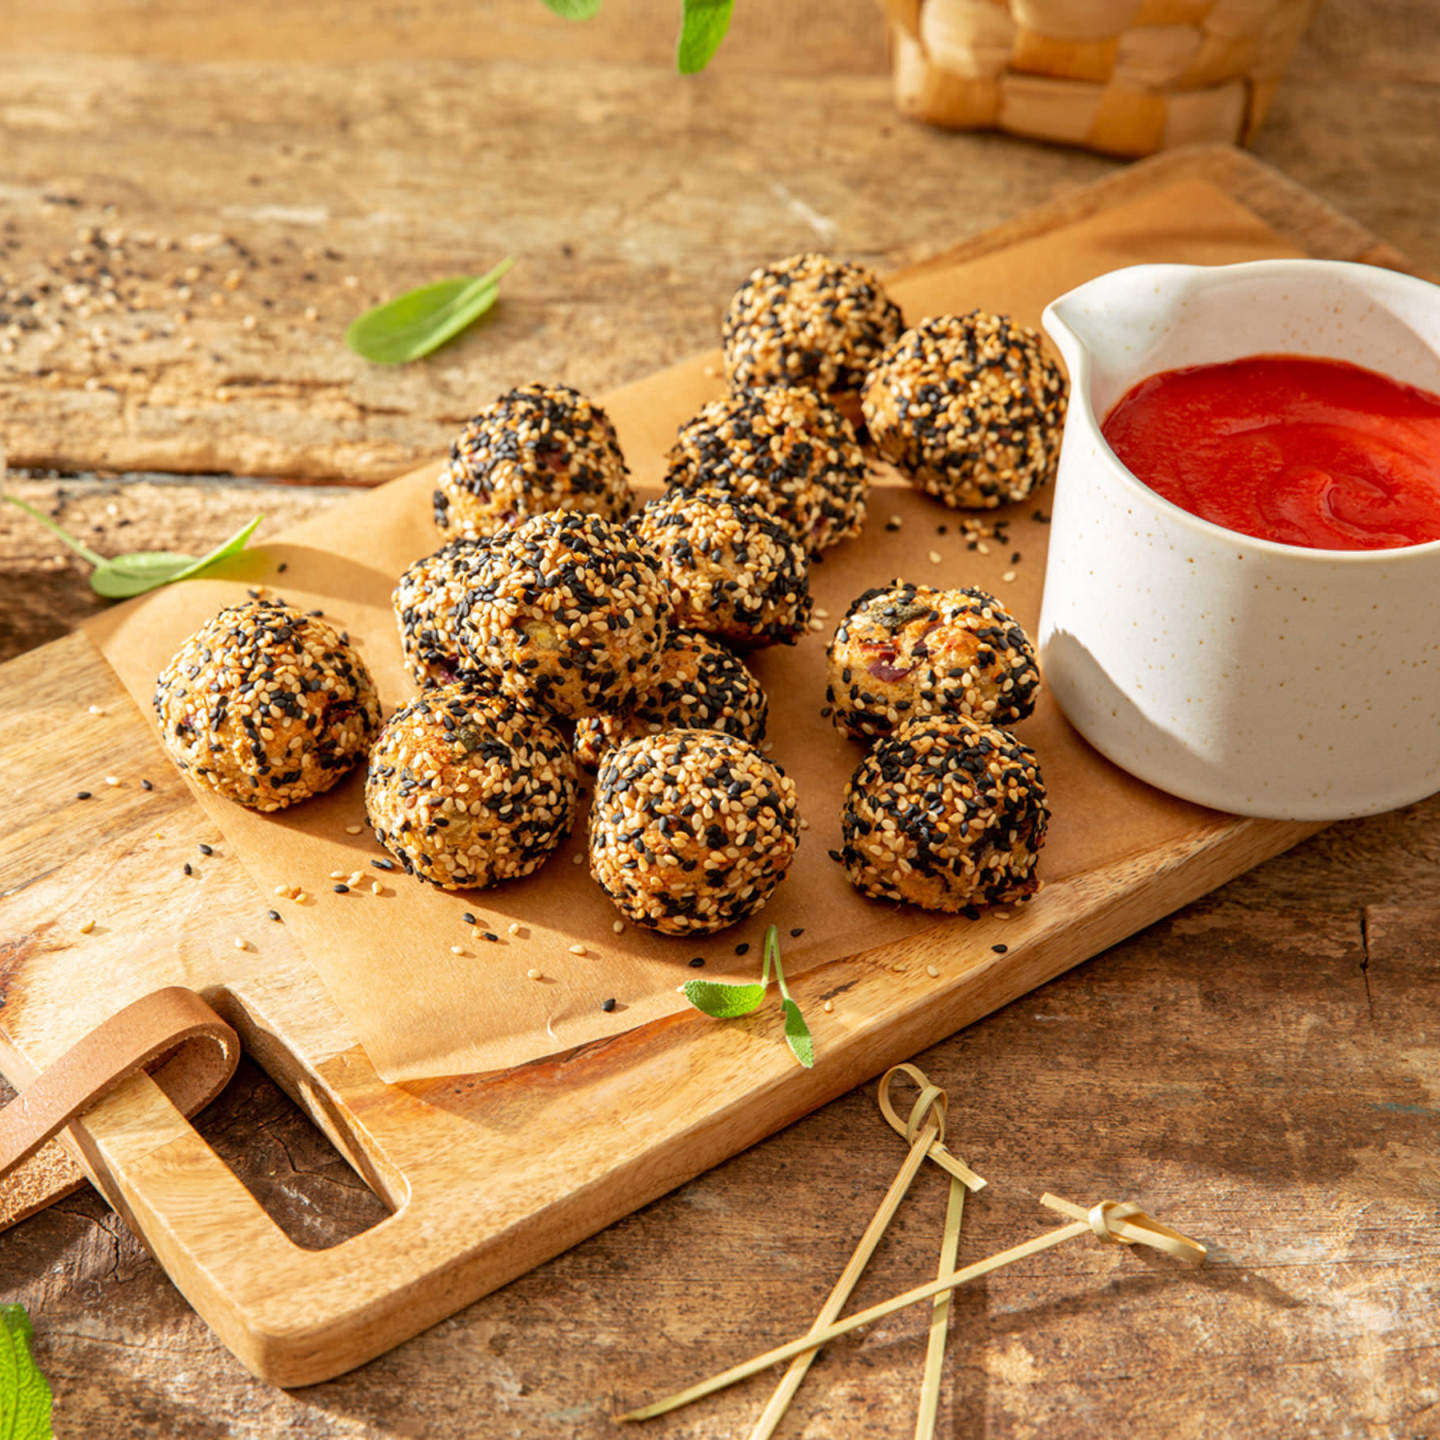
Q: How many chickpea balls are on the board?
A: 13